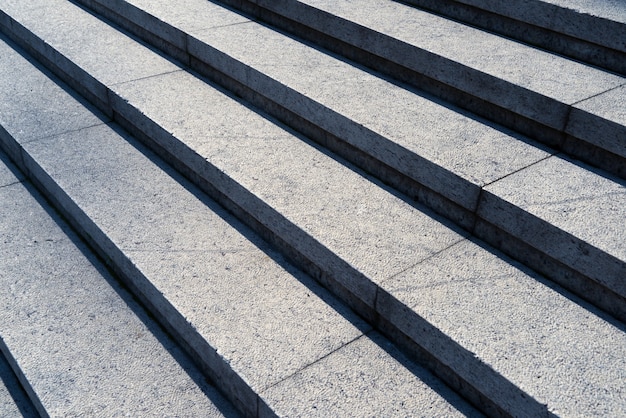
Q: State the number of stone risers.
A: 6